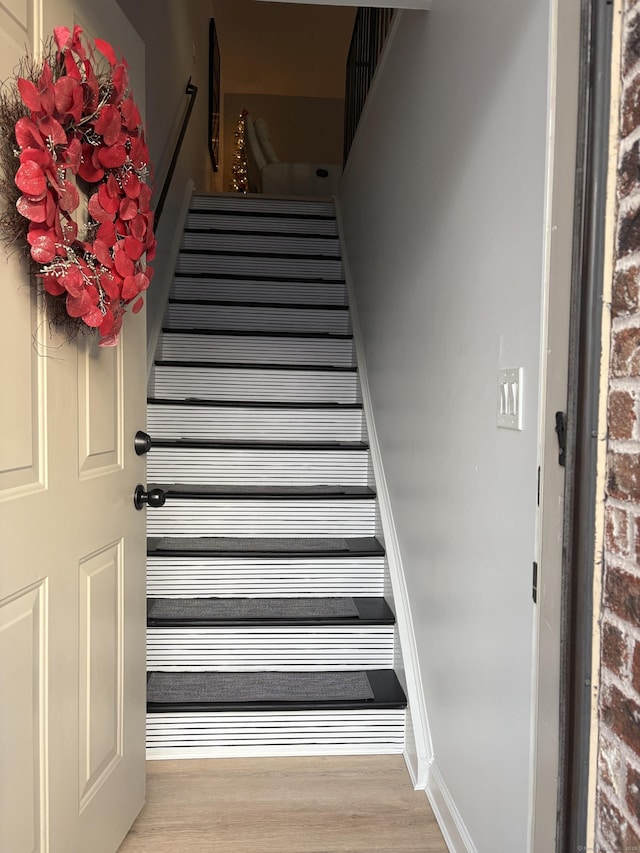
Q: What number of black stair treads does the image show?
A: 13